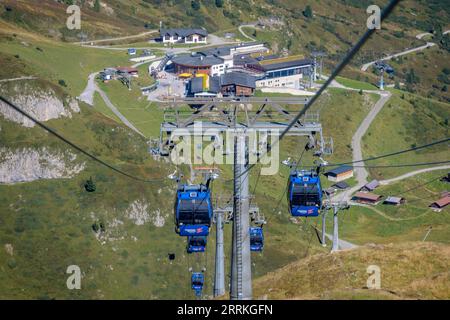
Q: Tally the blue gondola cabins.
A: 5